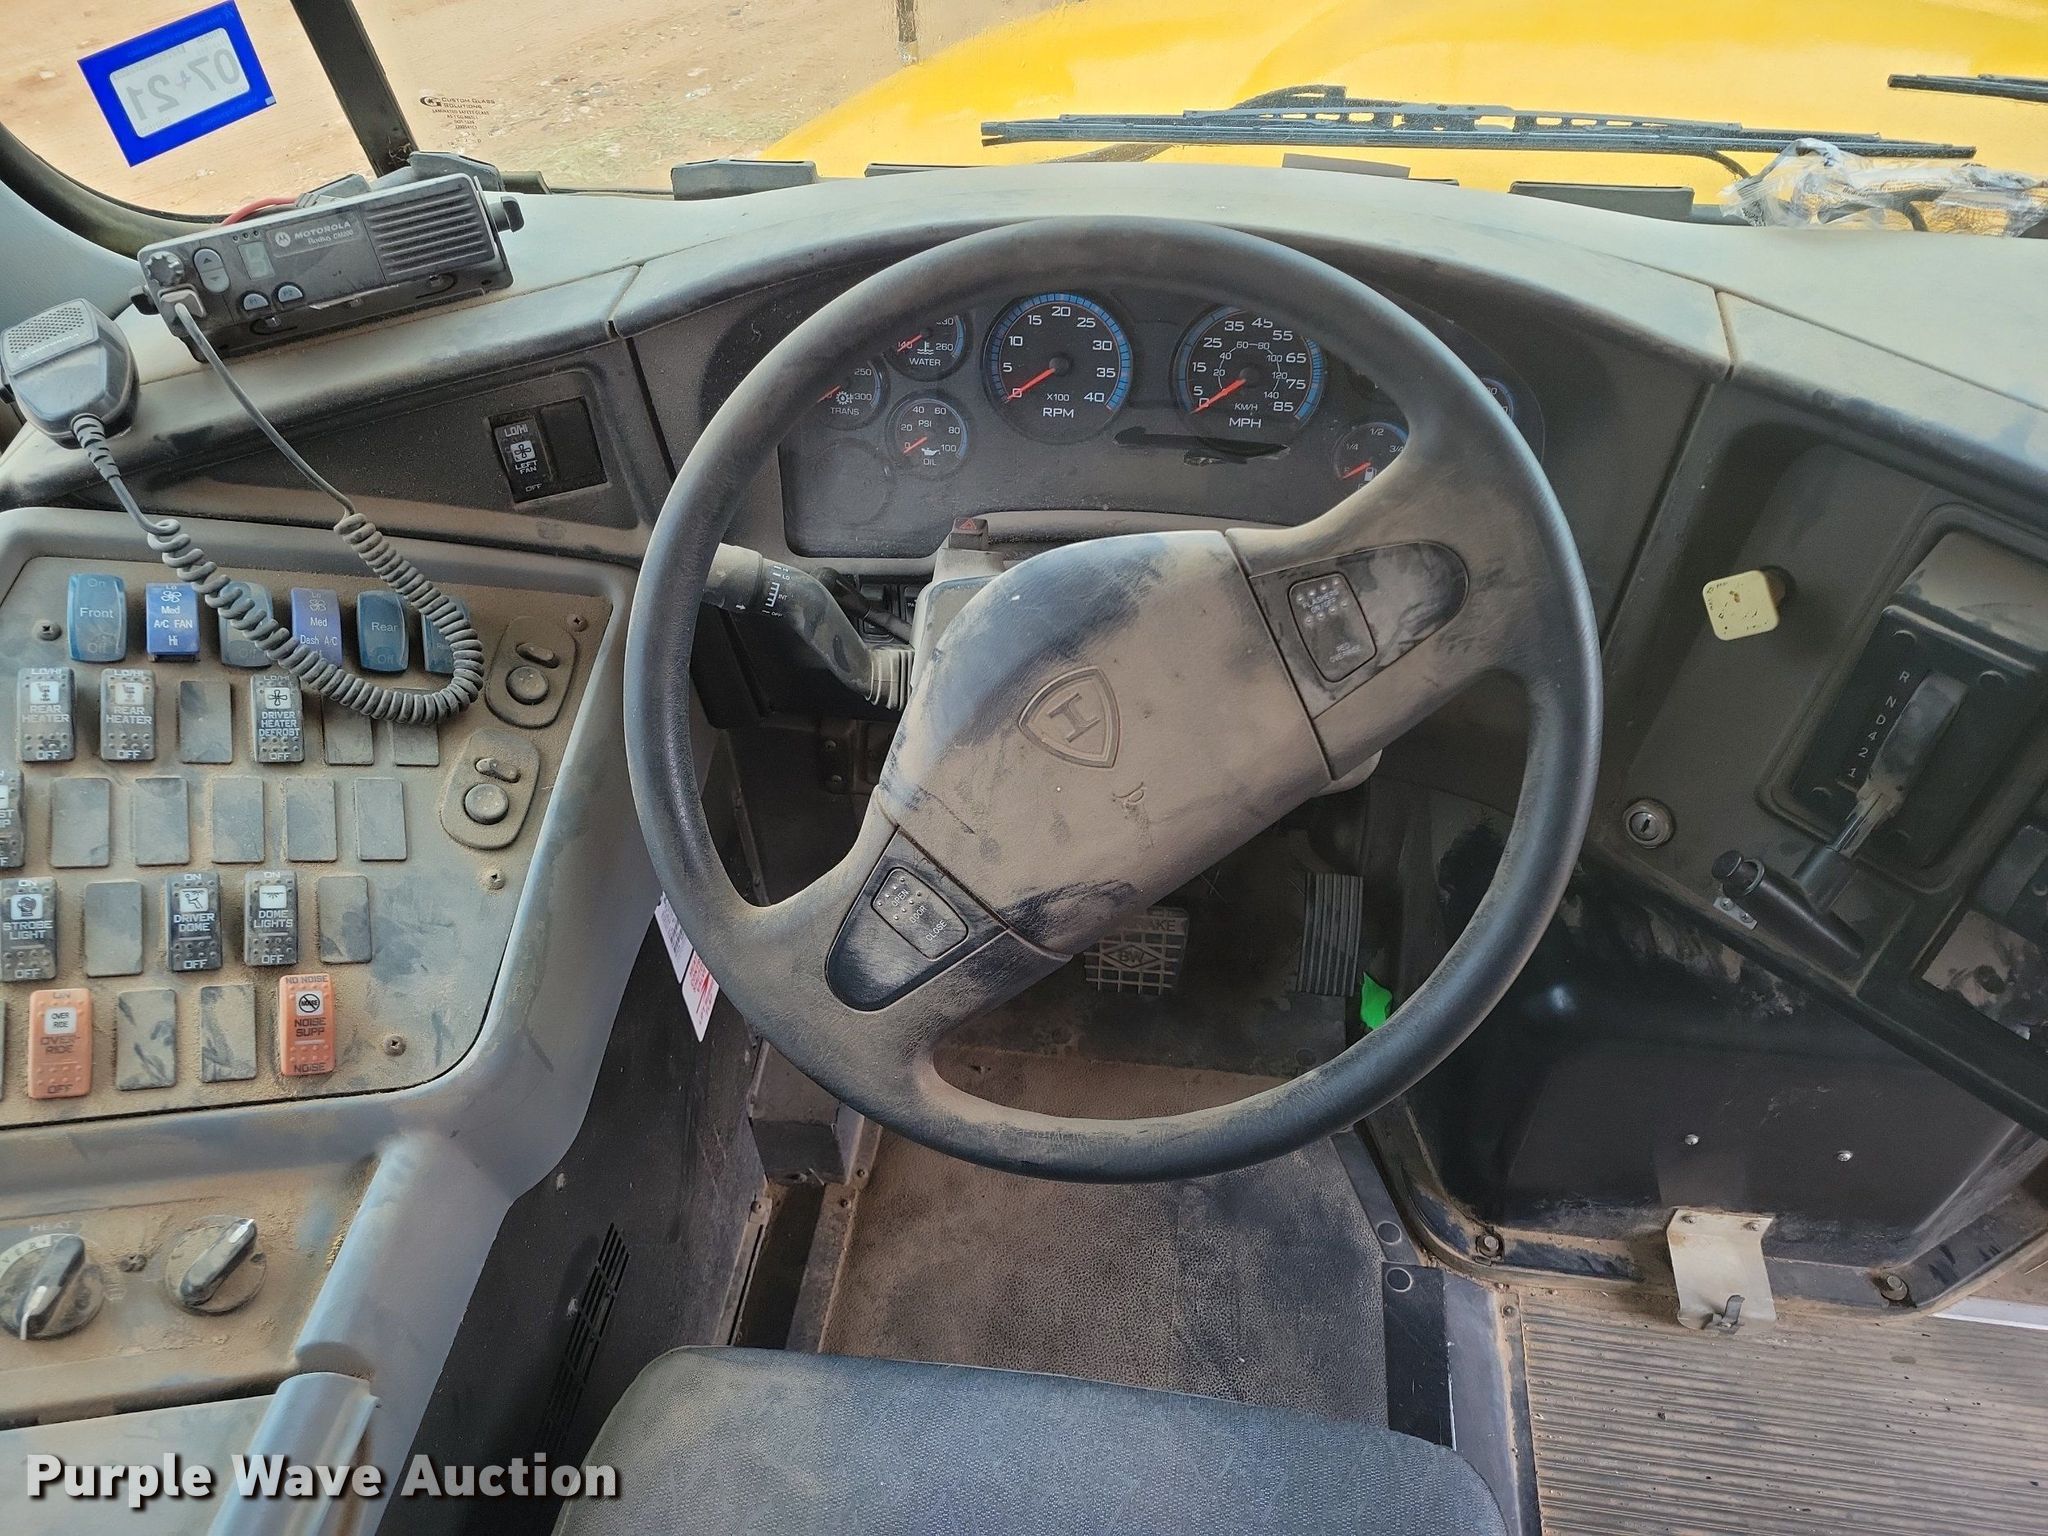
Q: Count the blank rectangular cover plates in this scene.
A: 12